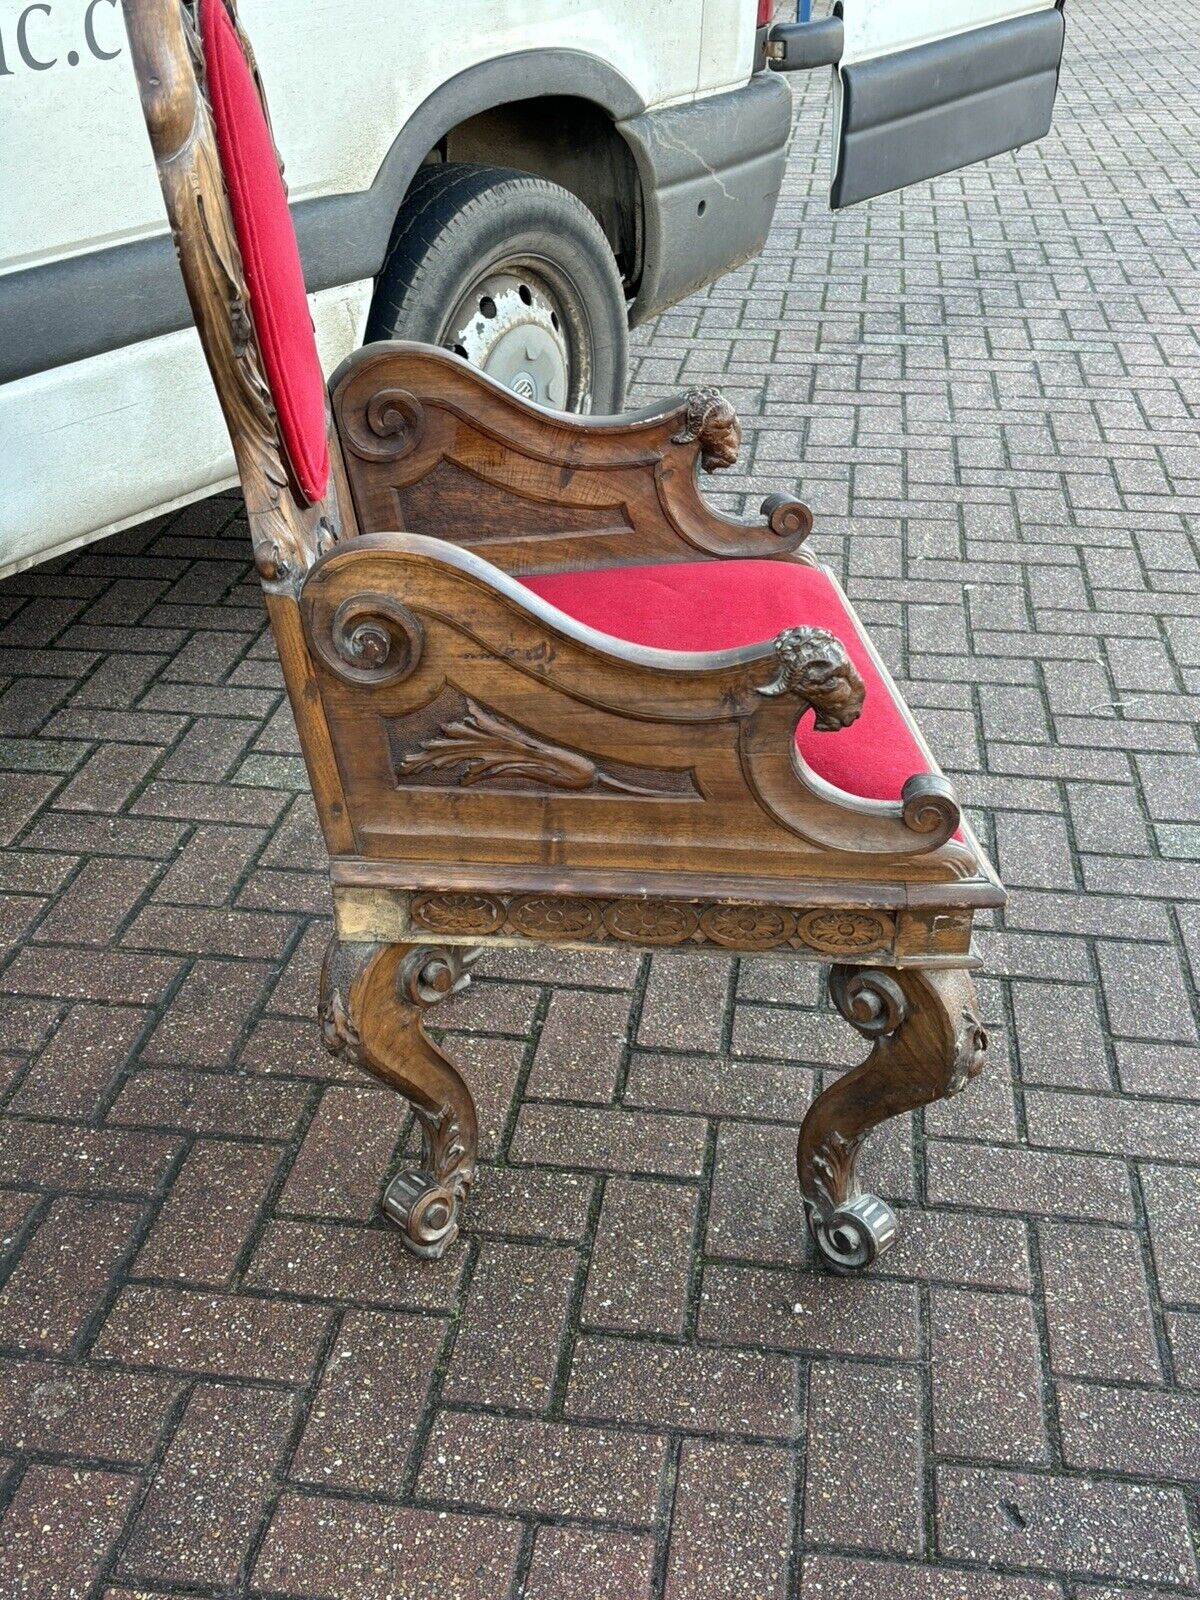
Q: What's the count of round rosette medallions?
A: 5